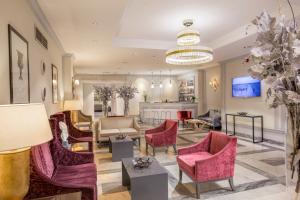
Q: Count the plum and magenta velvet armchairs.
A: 4